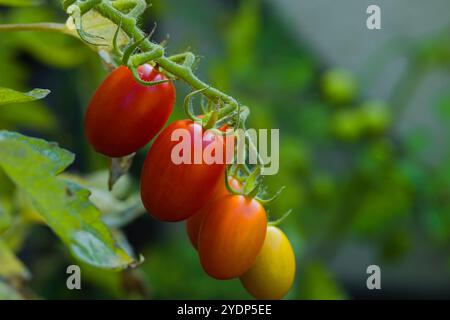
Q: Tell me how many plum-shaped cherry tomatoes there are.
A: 5